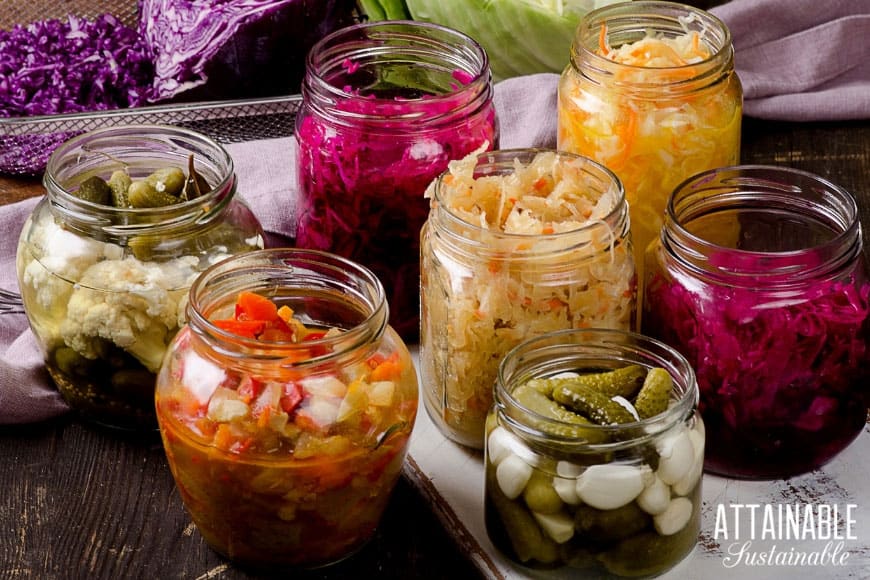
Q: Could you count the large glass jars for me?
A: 6